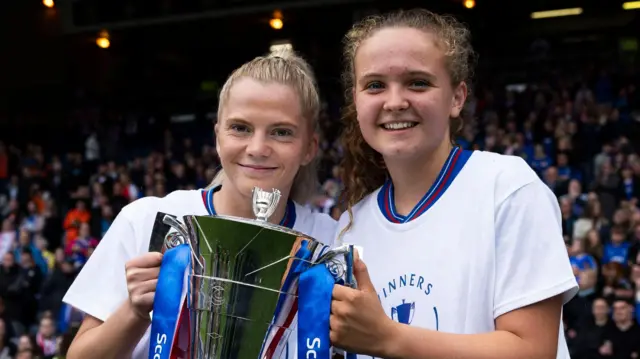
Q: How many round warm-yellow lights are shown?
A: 4